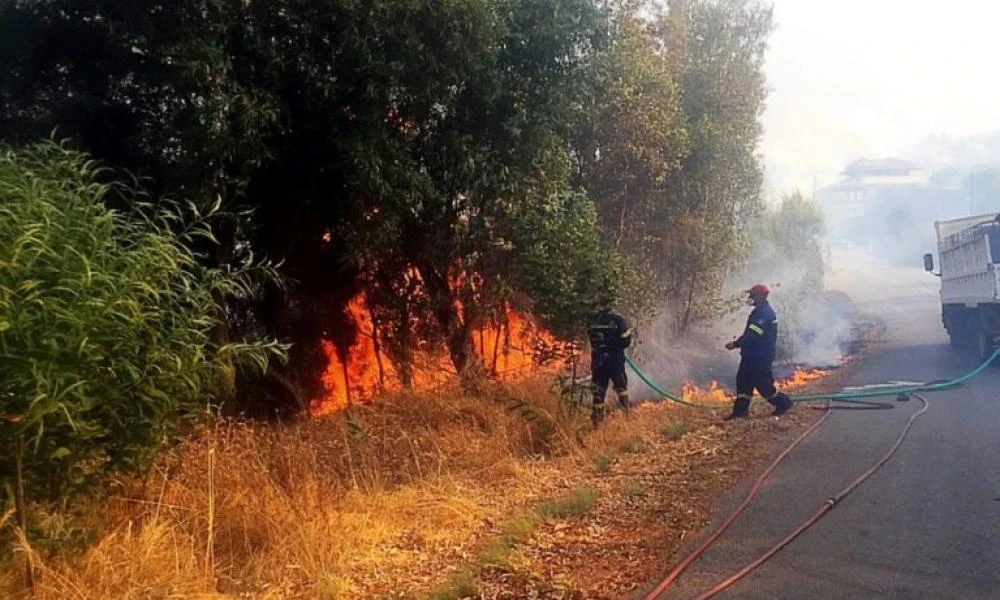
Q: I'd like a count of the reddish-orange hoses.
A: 2